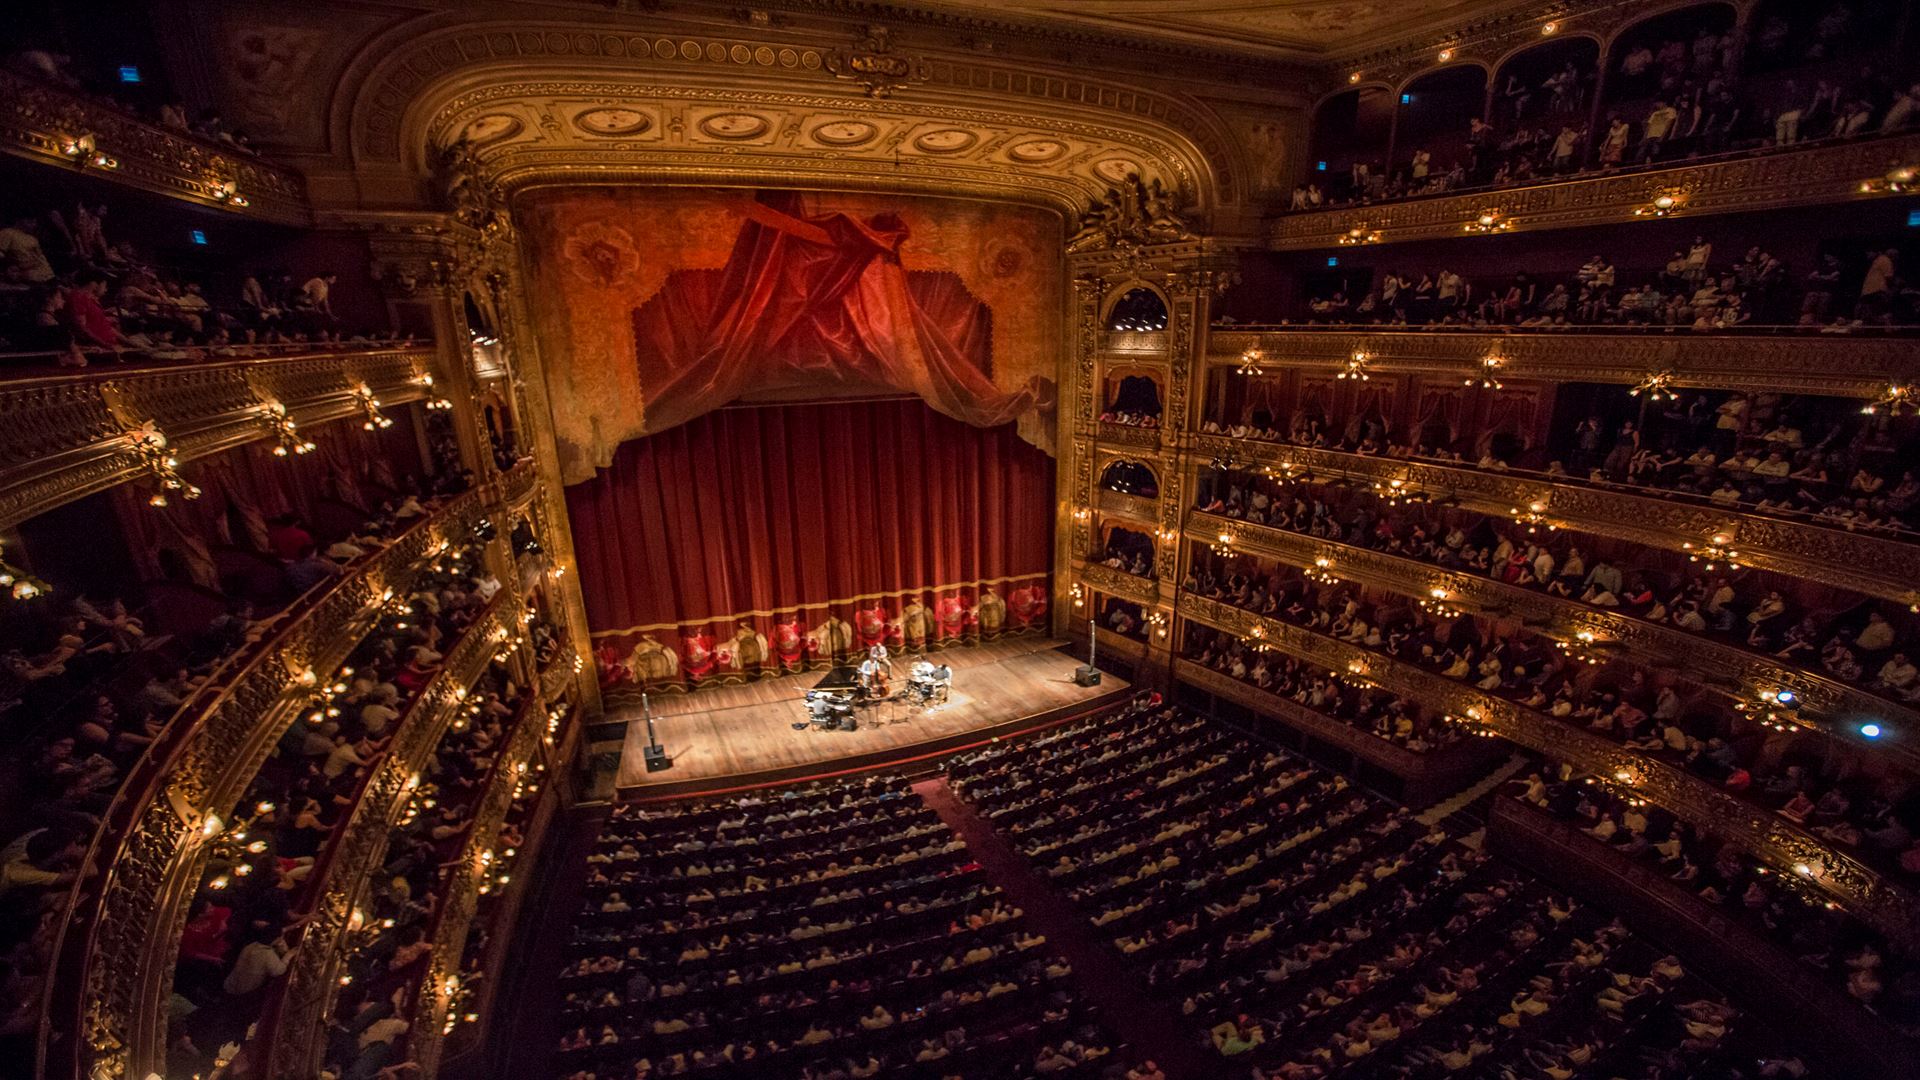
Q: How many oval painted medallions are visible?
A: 7